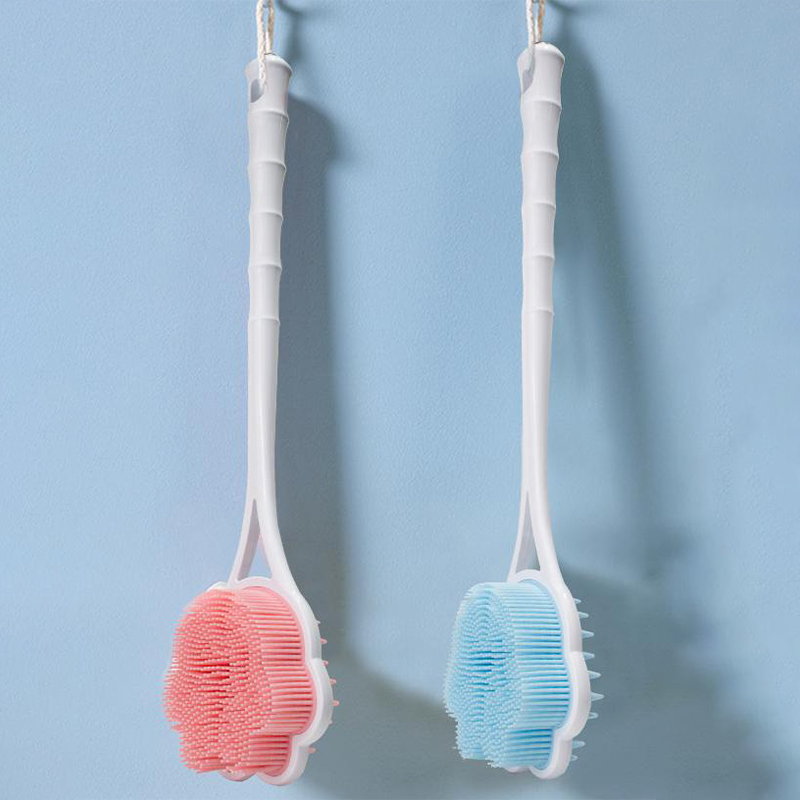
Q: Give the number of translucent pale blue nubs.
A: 9